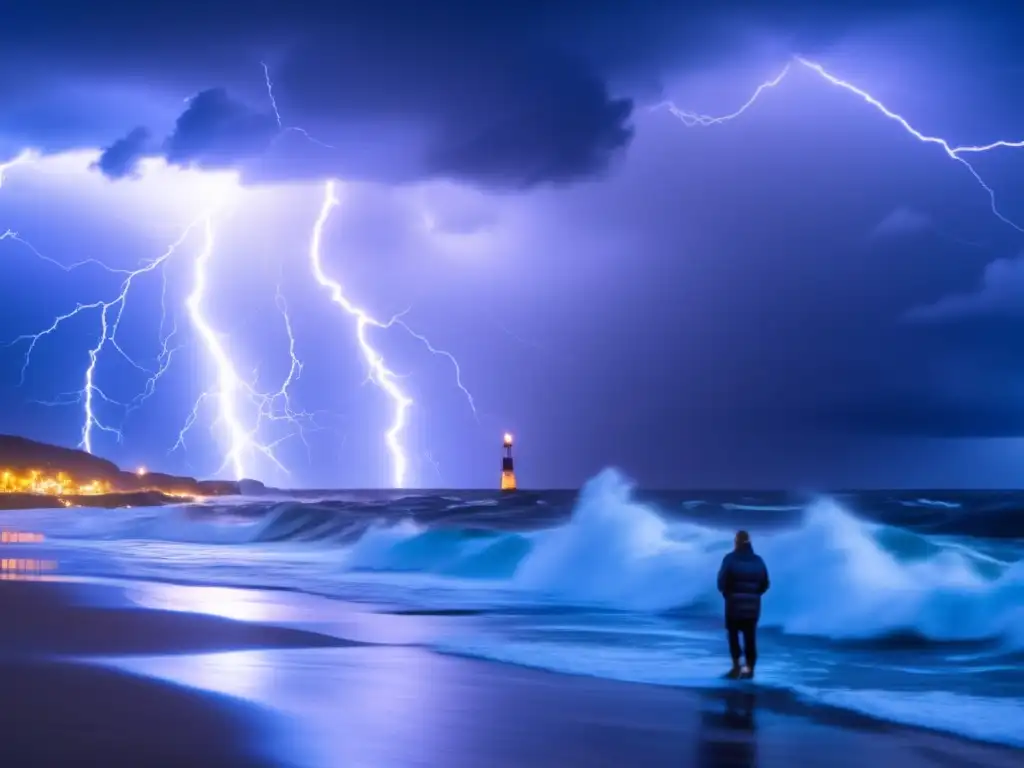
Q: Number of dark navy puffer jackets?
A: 1